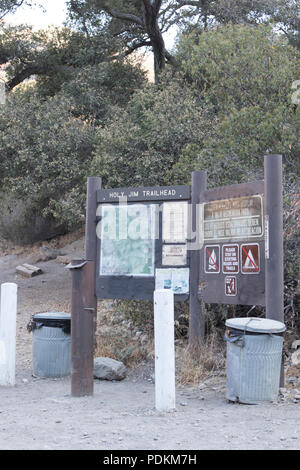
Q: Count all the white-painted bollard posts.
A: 2